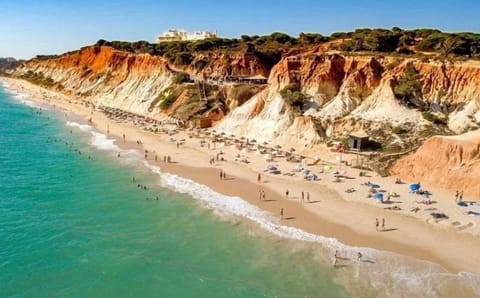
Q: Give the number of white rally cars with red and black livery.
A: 0